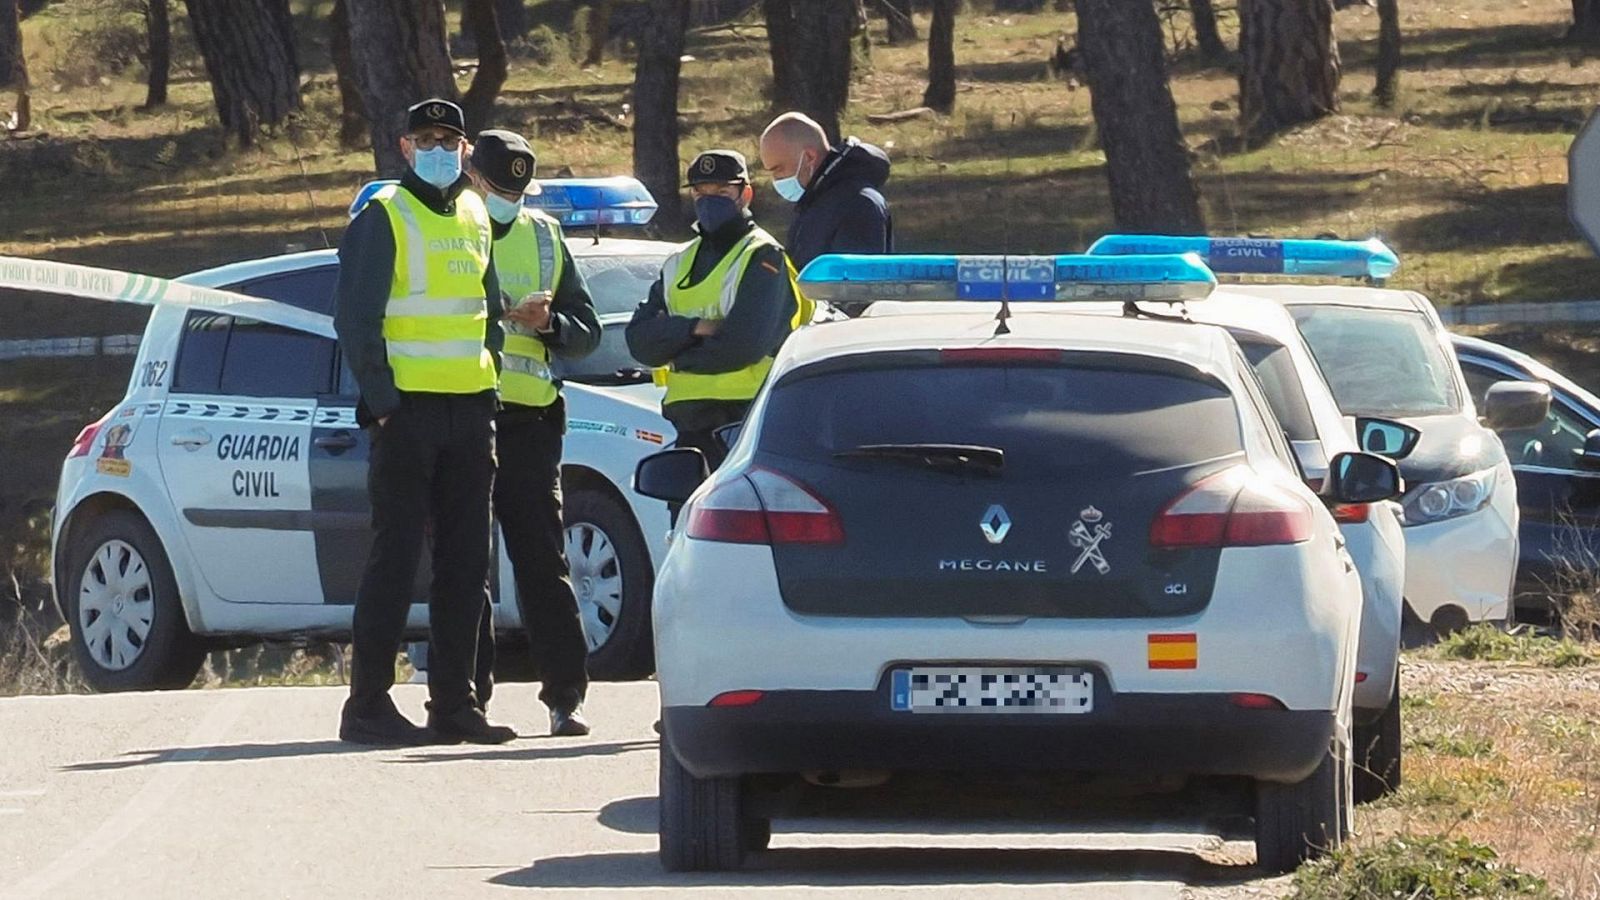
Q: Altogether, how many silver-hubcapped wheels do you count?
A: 2